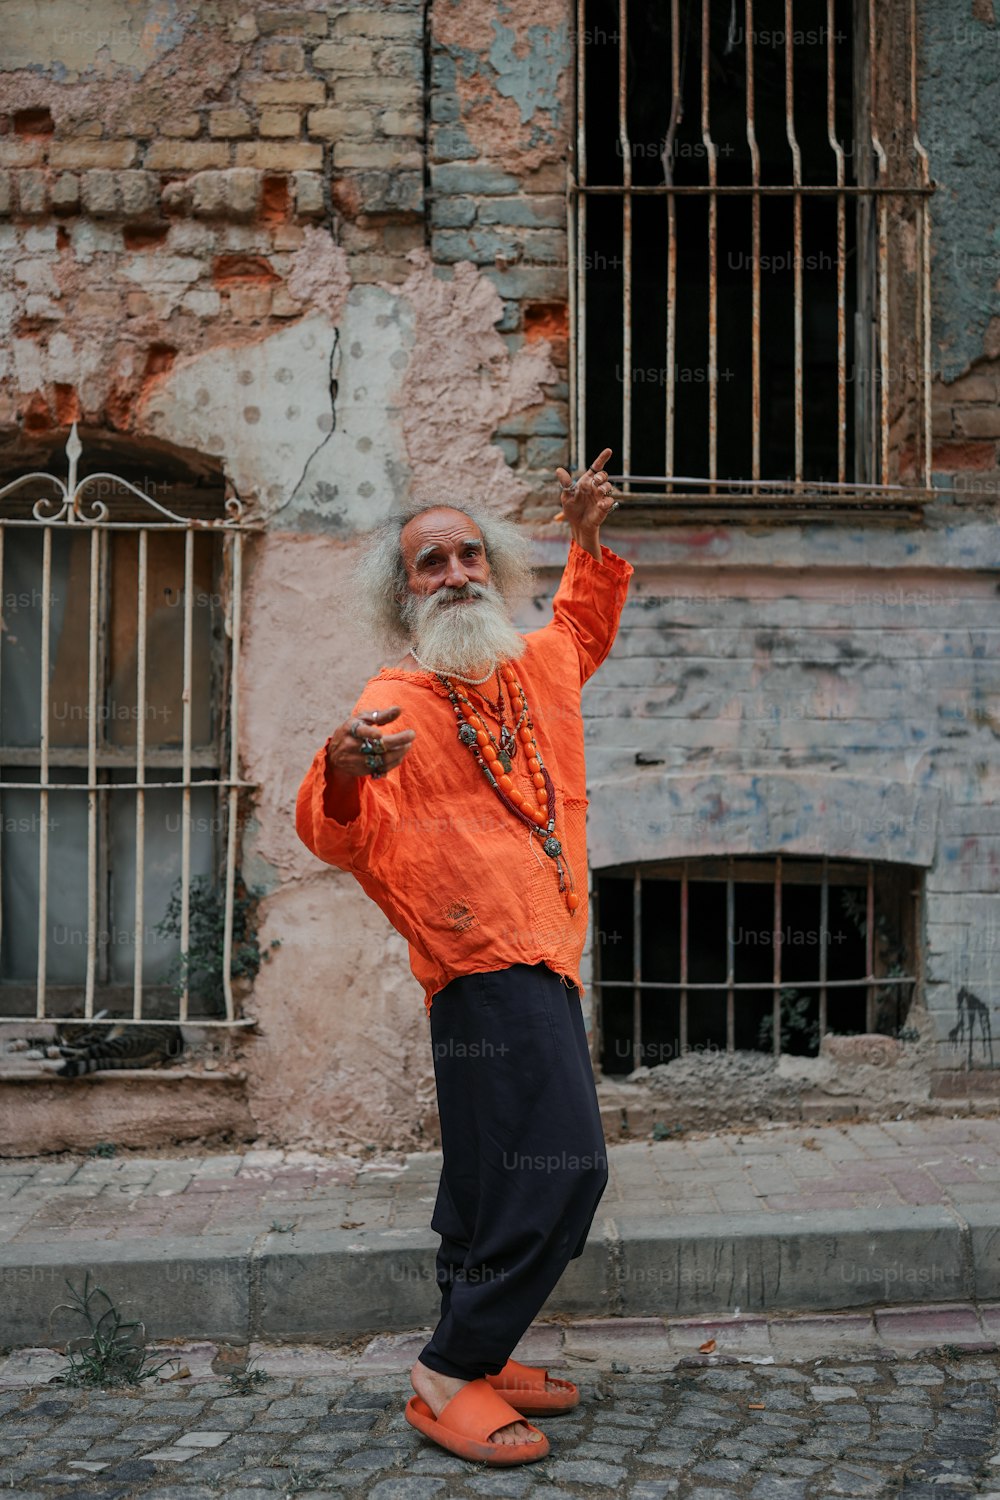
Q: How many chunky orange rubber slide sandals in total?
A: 2